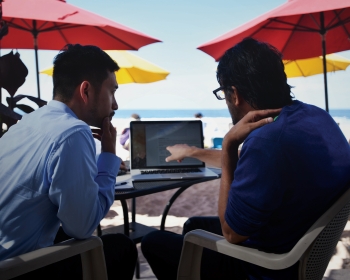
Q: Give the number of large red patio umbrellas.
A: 2